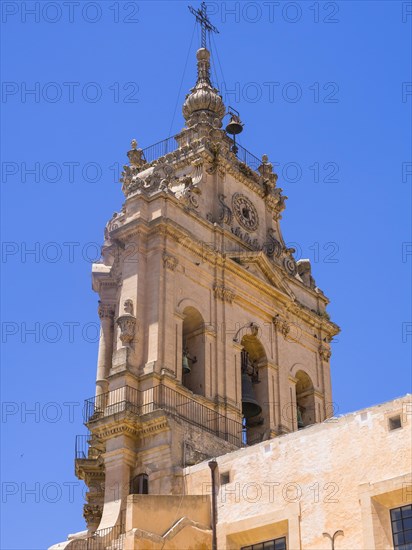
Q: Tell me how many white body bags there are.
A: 0